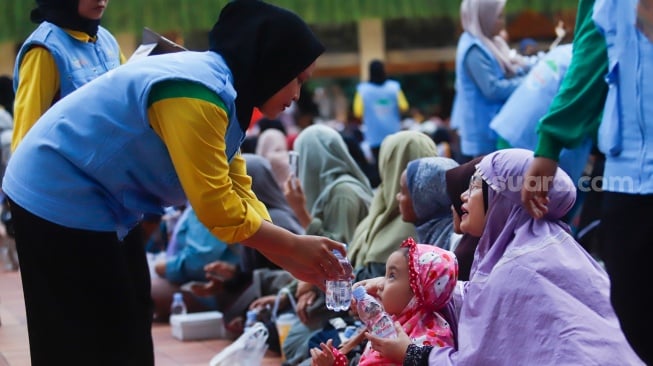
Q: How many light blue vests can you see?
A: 6